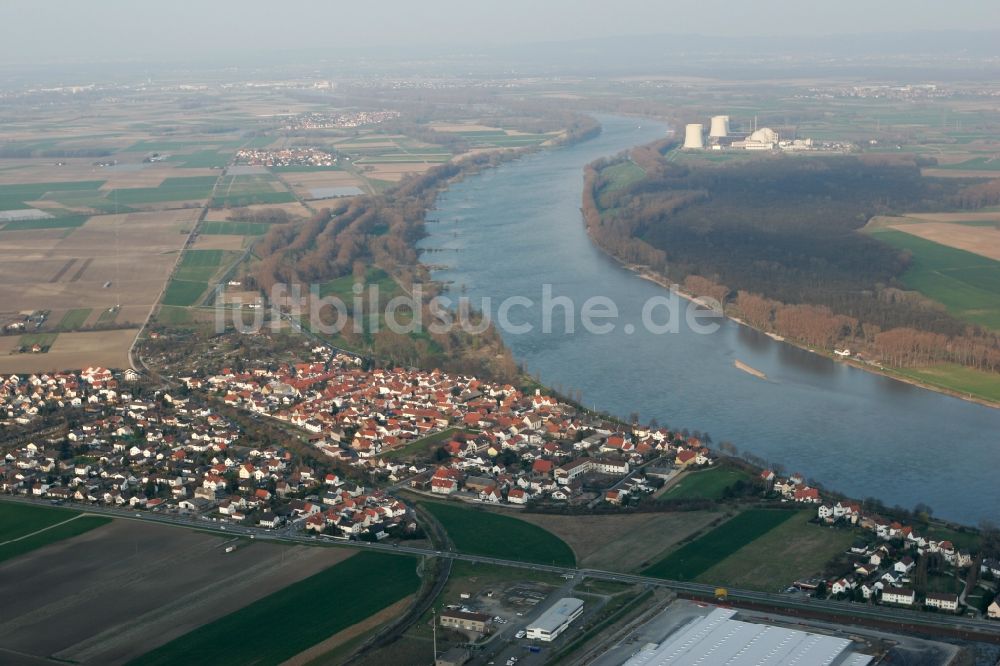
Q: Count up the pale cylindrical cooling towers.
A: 2